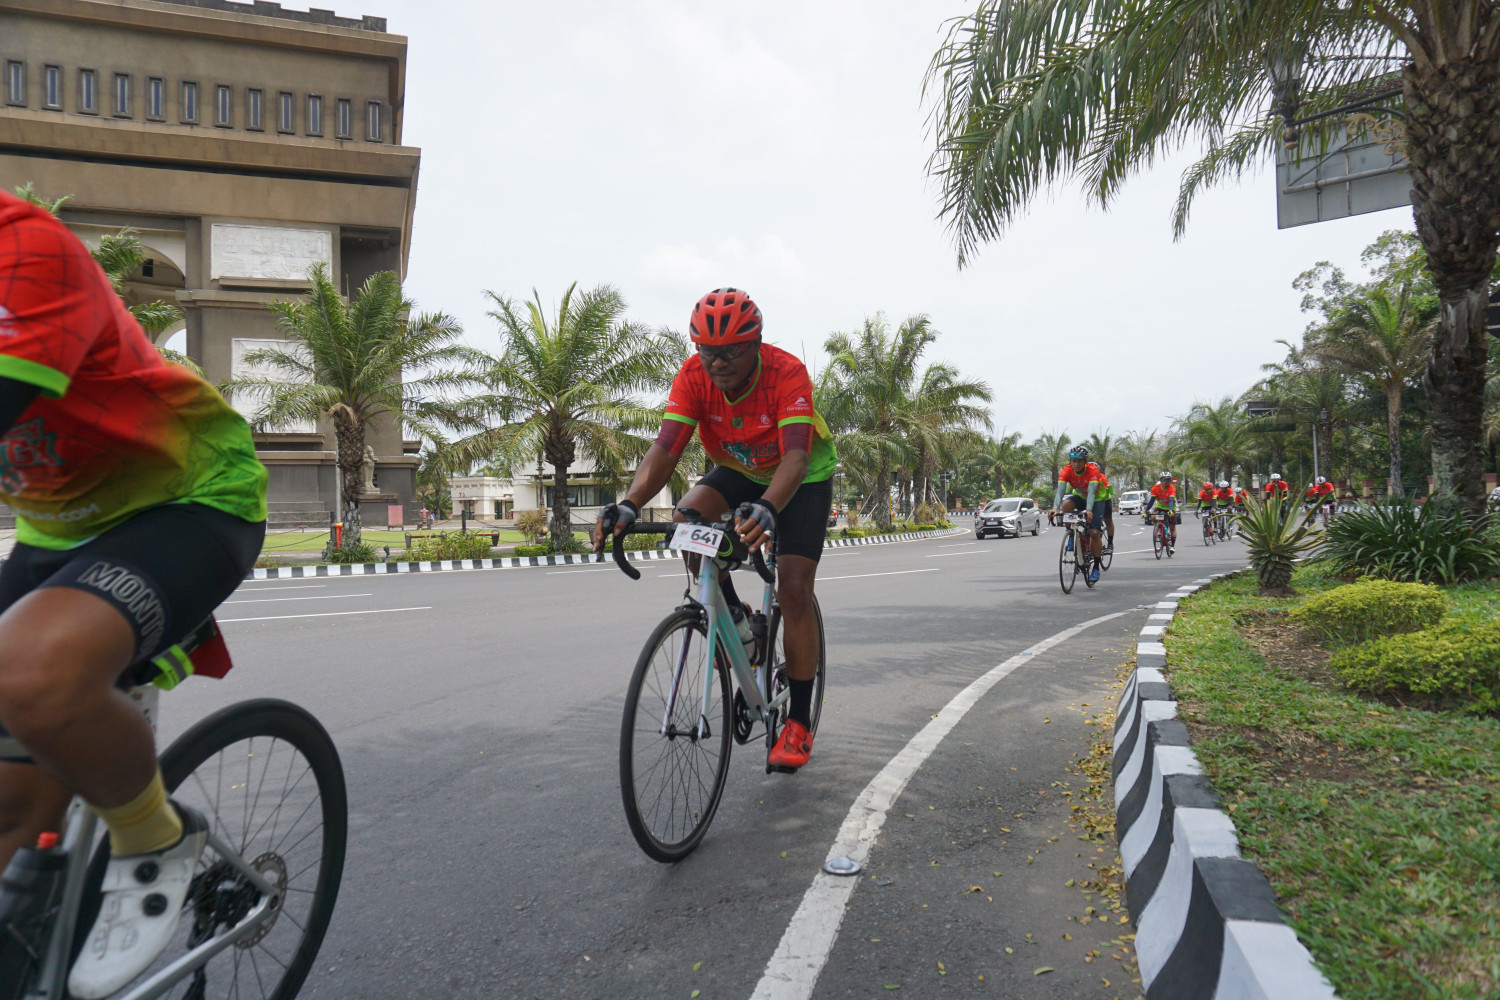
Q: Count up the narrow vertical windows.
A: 12